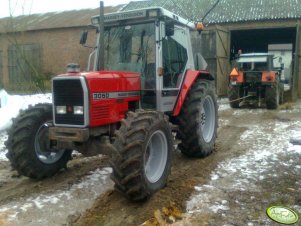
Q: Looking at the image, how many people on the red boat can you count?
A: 0